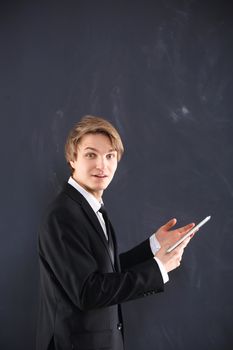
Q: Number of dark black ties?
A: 1